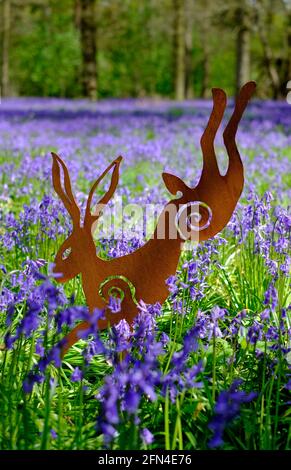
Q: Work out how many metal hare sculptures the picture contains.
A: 1